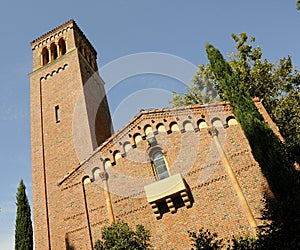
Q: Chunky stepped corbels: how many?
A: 3